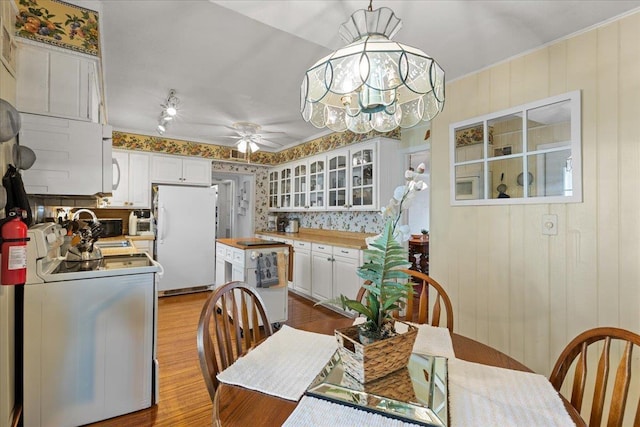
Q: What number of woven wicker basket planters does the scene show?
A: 1